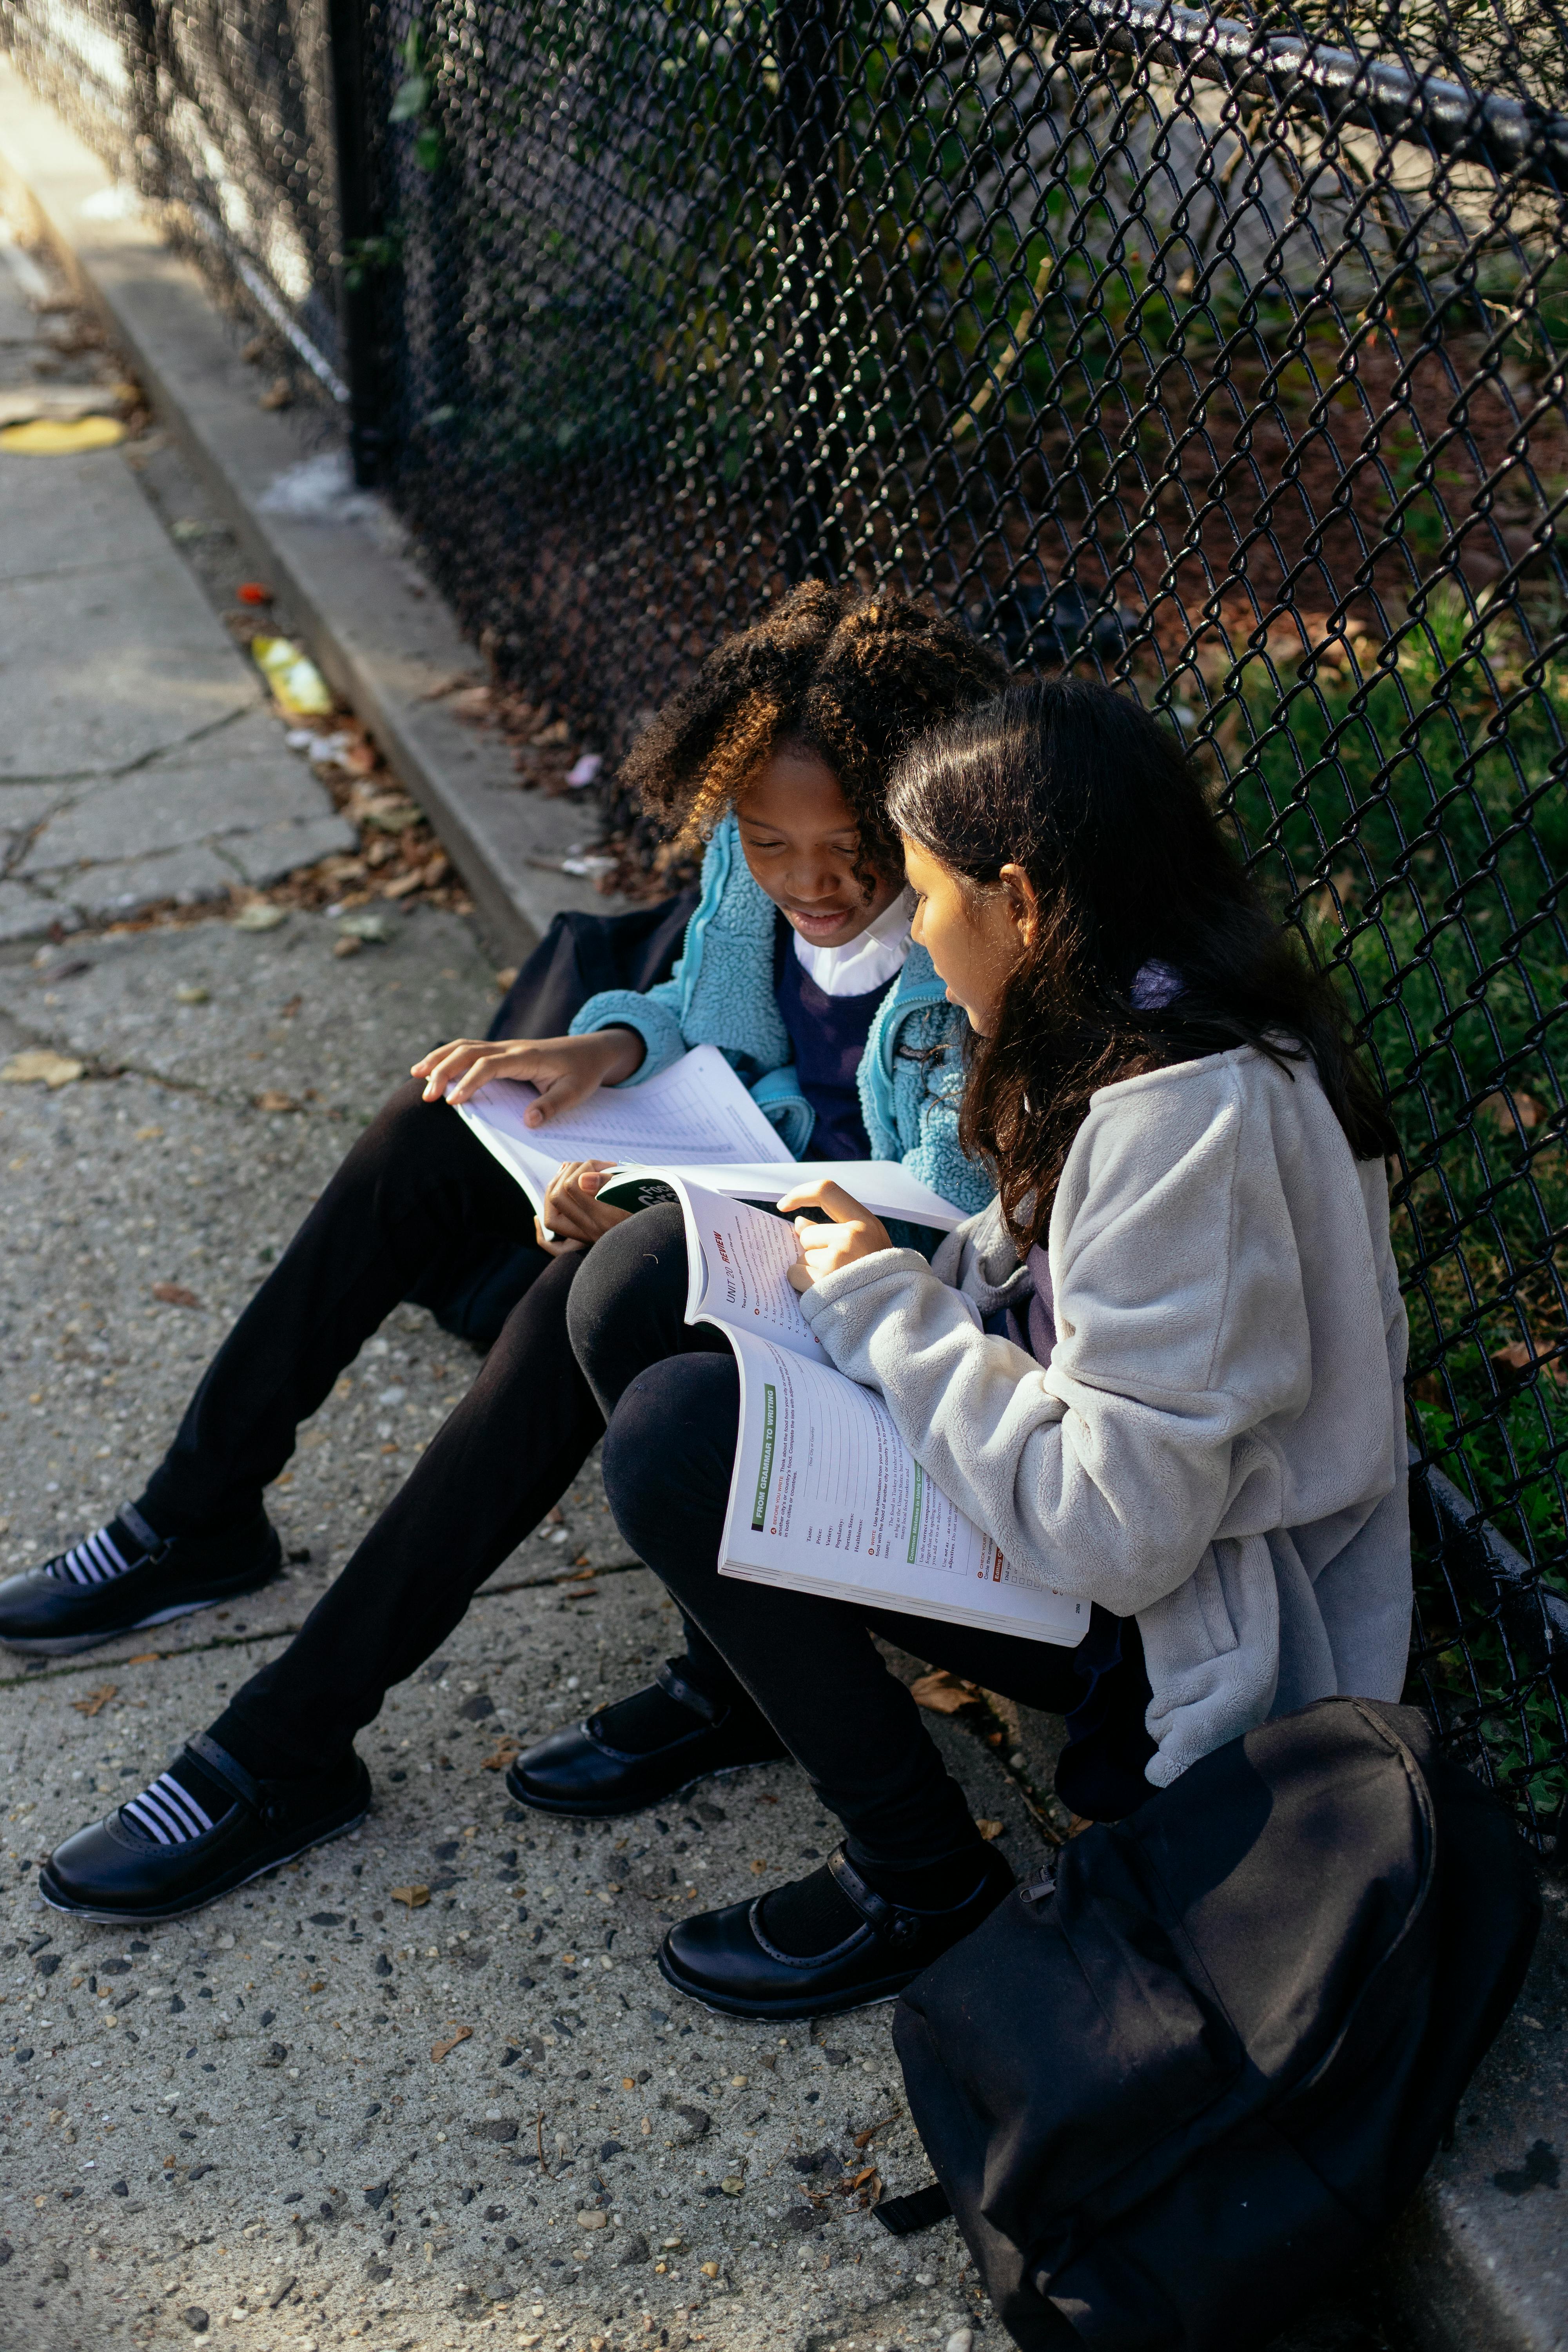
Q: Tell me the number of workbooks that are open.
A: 2